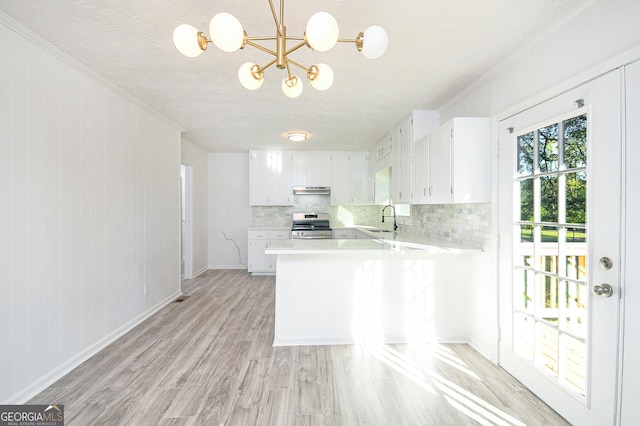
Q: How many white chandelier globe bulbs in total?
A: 7